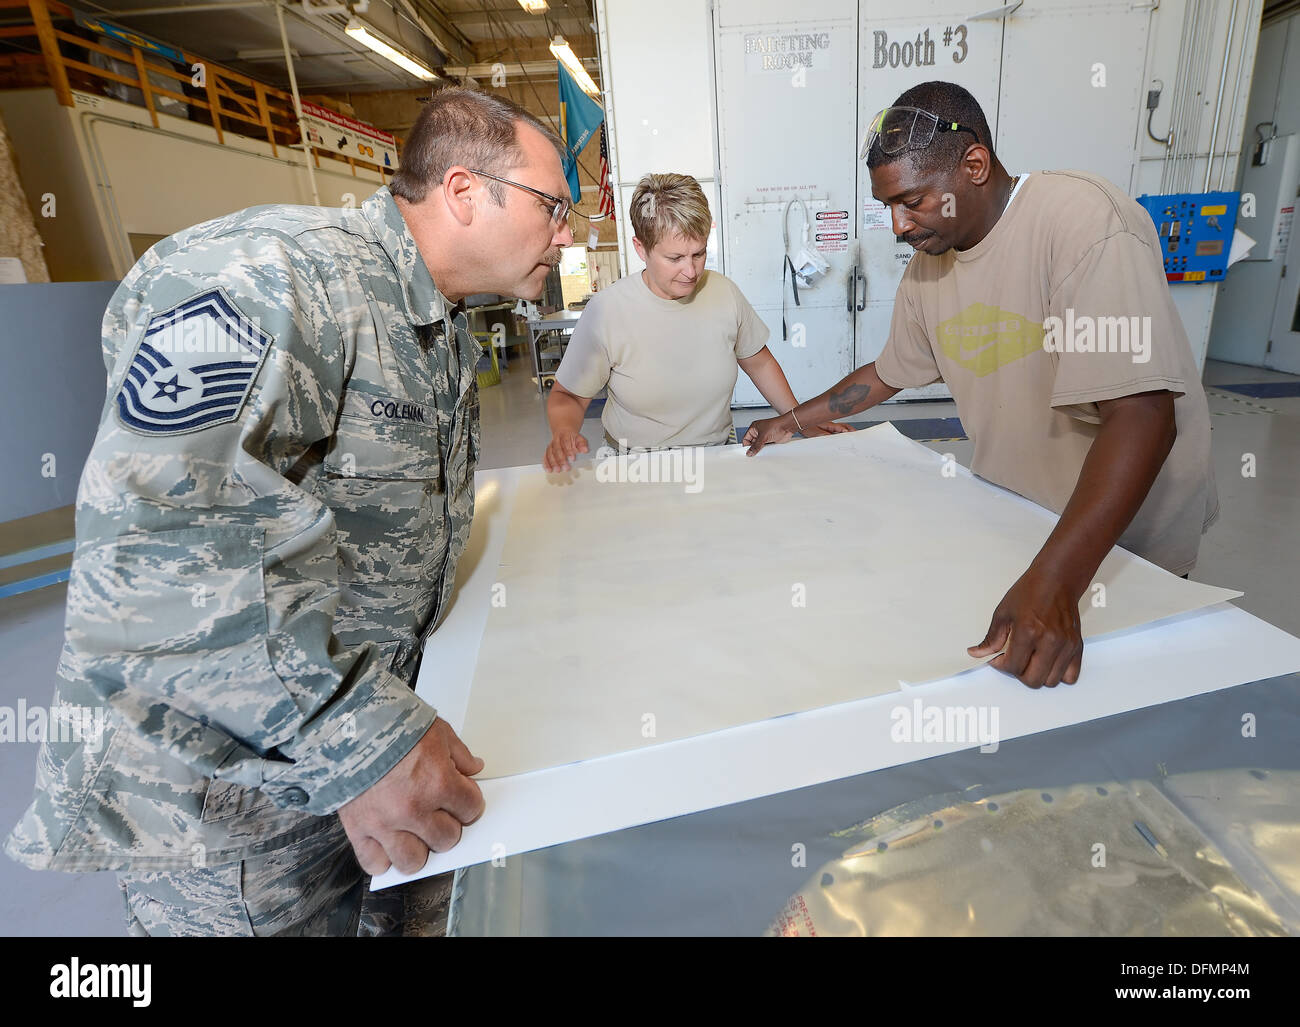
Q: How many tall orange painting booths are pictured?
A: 0